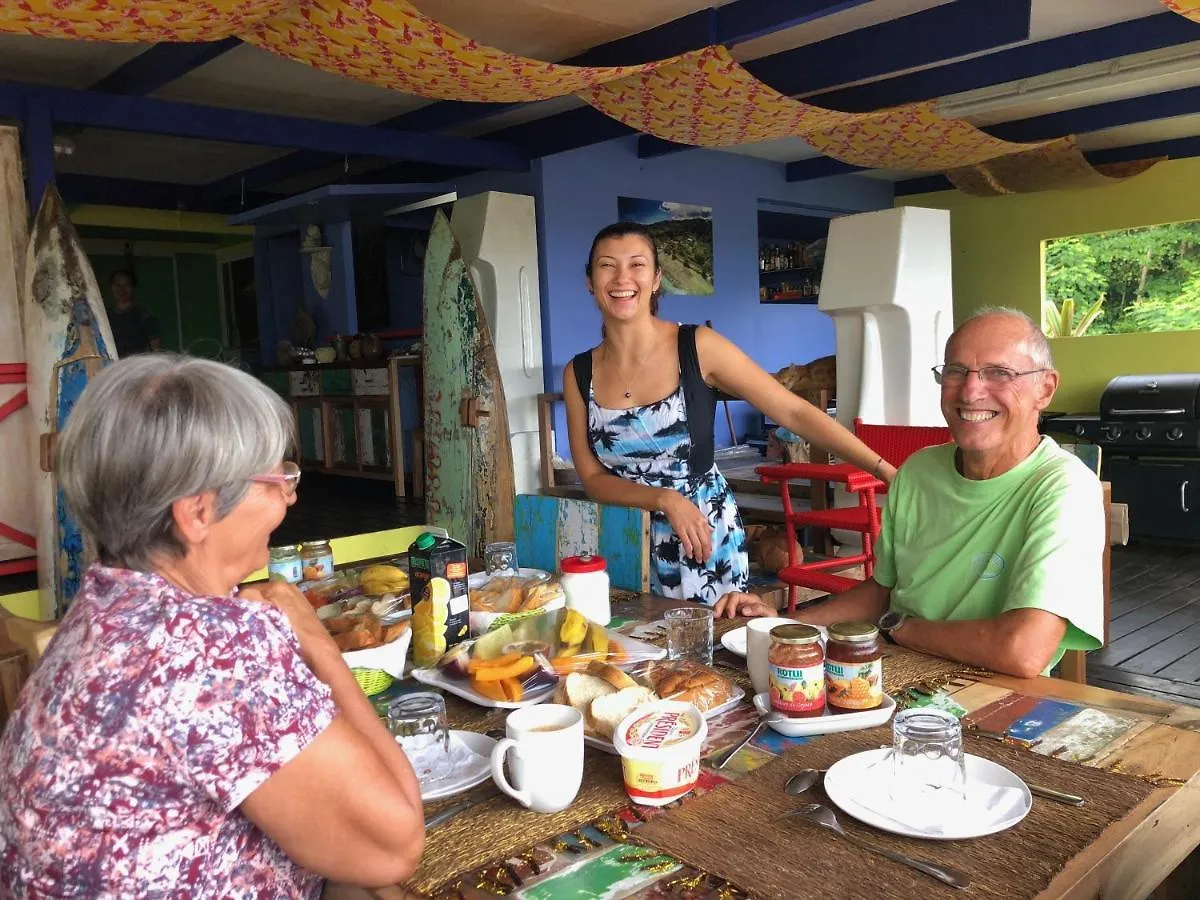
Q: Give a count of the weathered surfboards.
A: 2